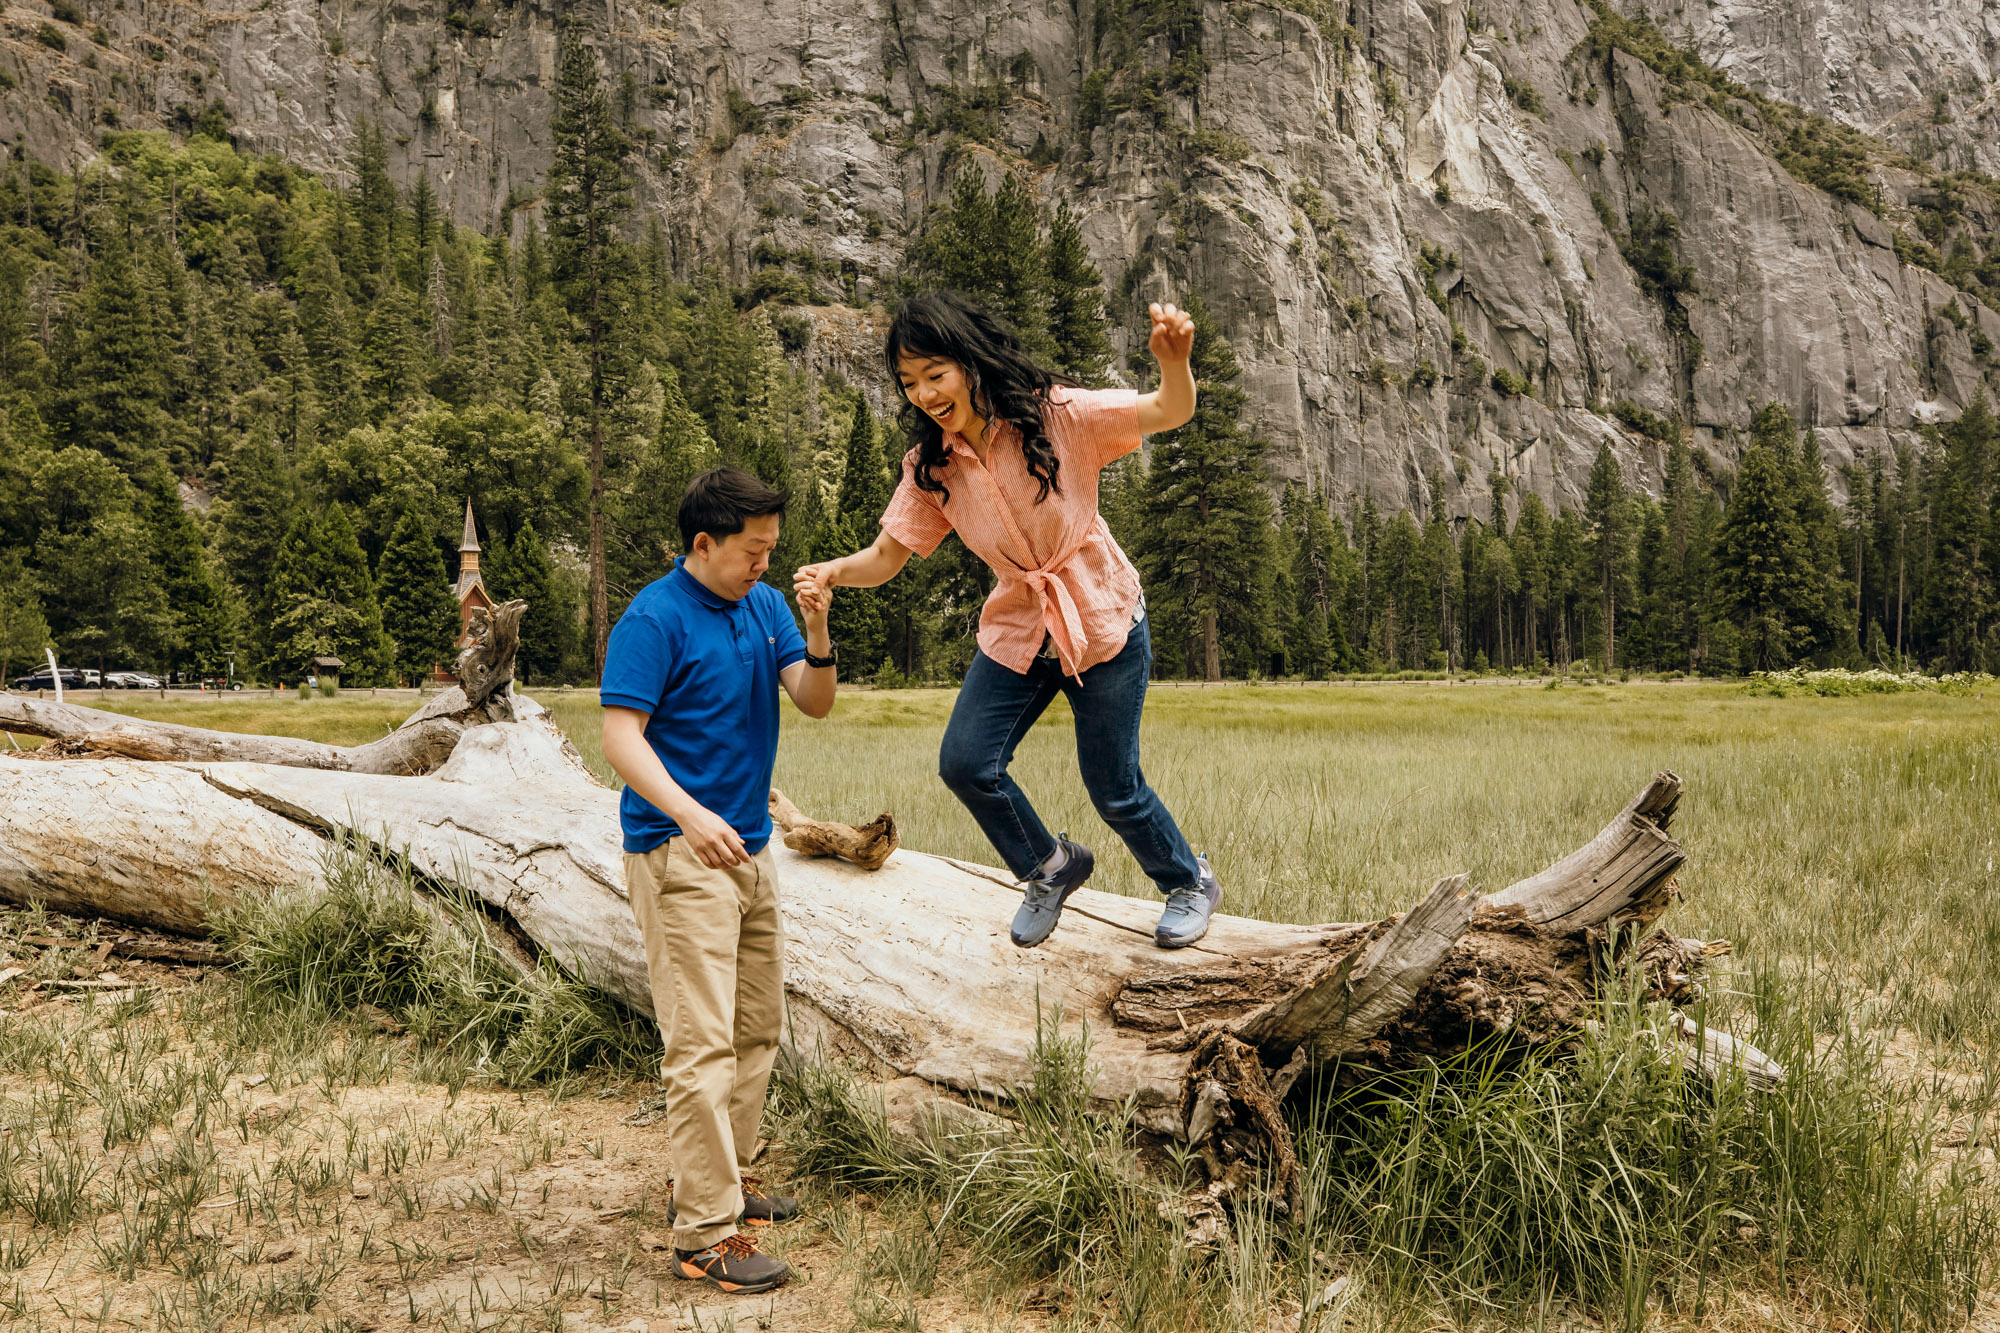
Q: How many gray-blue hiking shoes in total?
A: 2